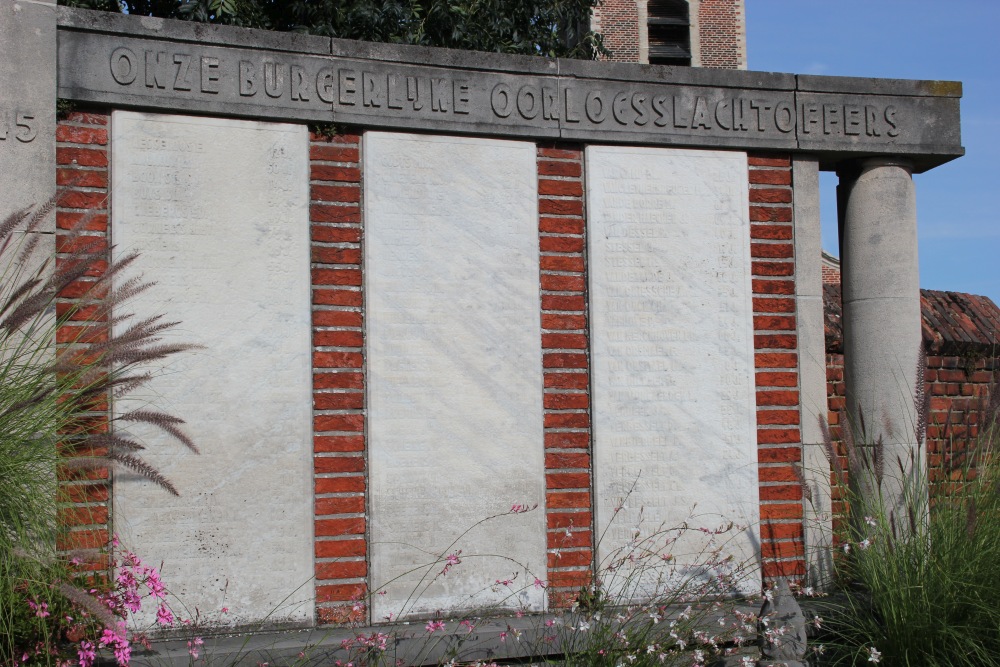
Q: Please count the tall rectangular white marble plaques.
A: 3